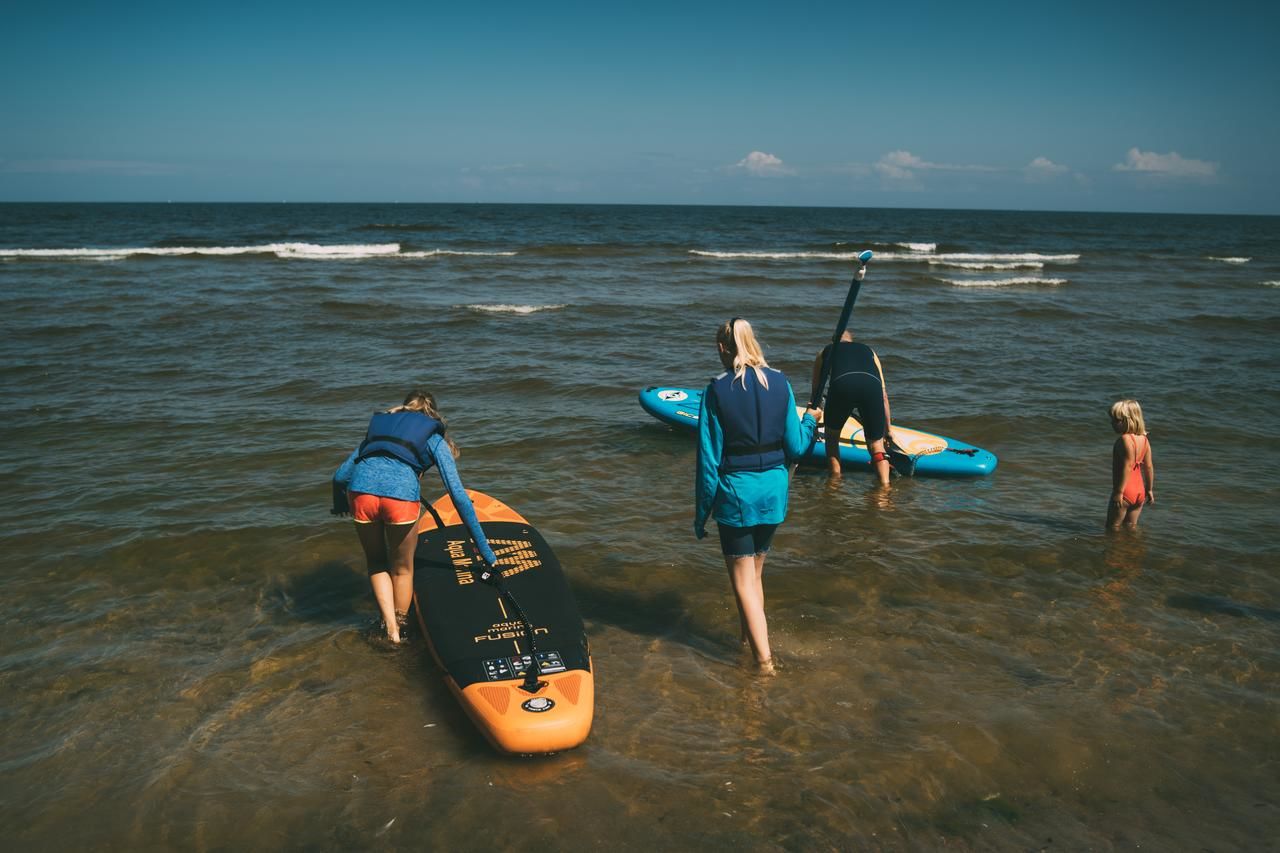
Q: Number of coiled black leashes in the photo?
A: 1